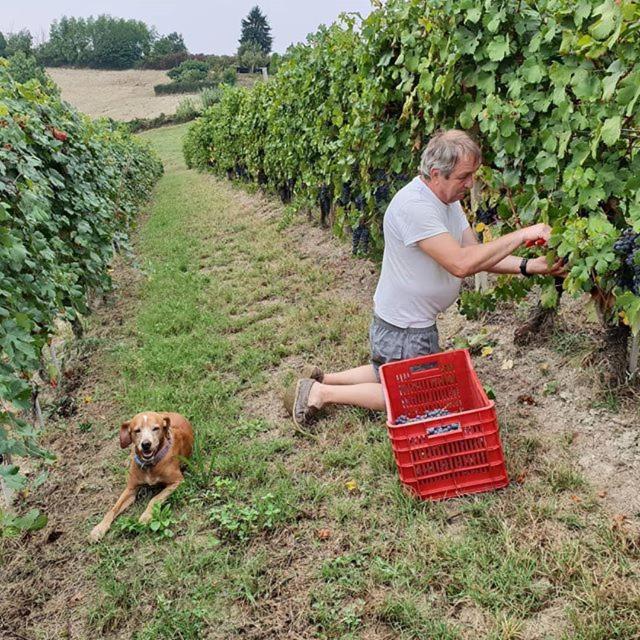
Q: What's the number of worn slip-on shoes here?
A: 2